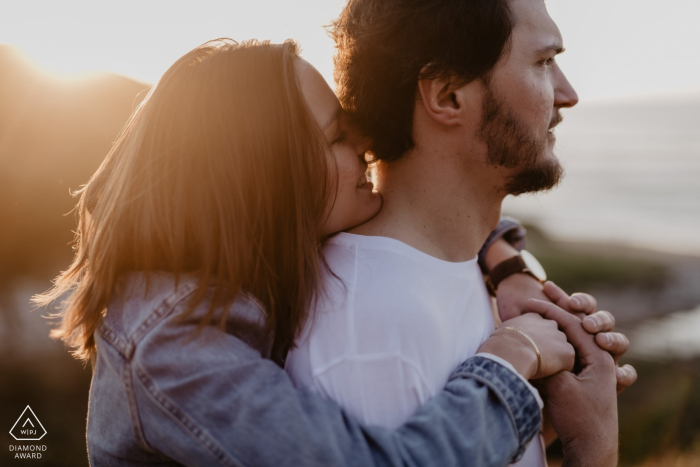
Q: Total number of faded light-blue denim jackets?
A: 1